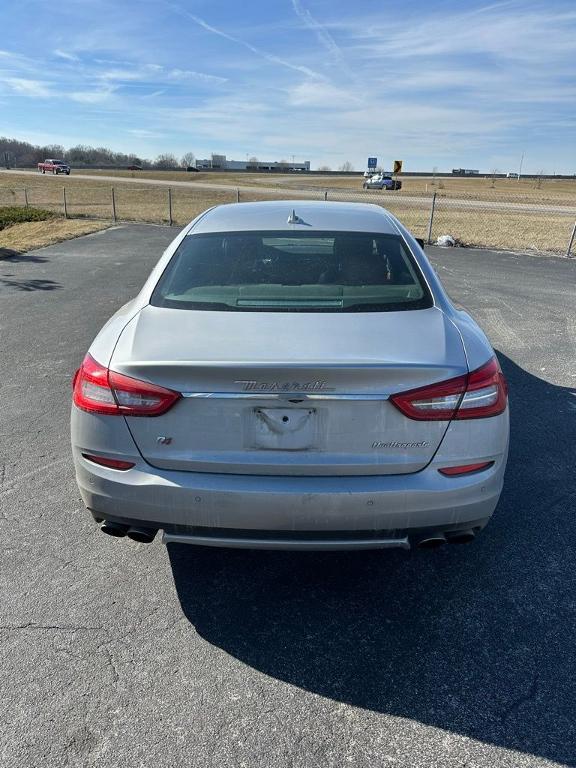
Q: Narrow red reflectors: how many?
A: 2